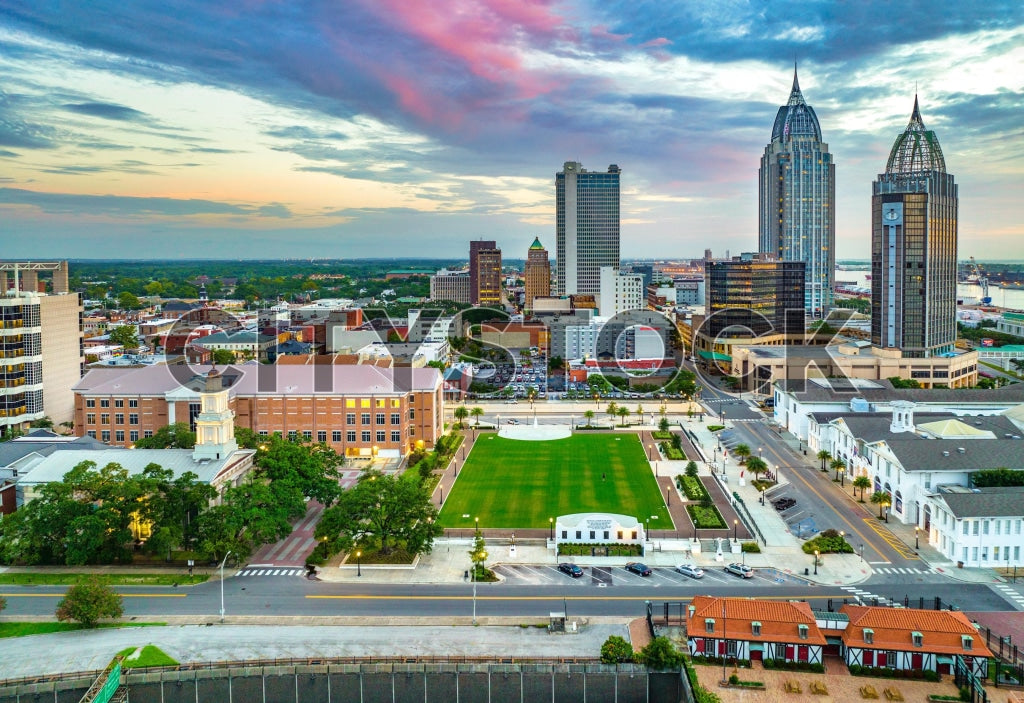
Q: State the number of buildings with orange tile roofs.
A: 2